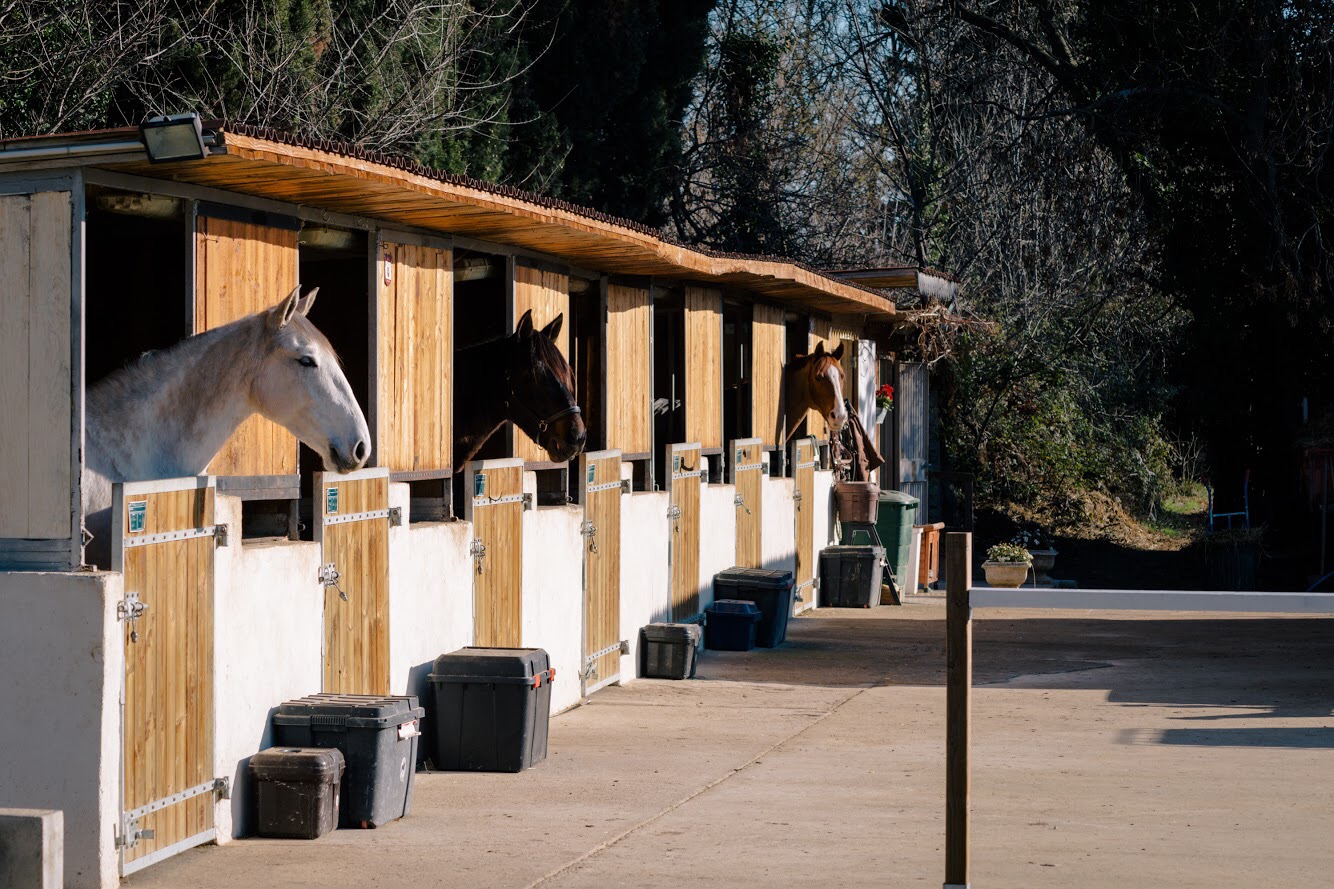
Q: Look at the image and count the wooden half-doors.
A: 7